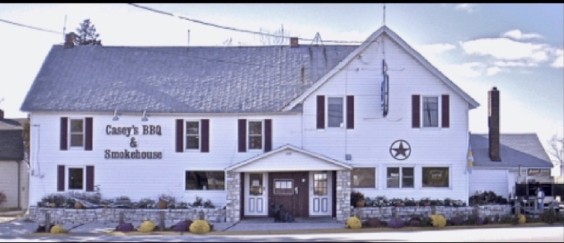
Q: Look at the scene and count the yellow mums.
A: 6